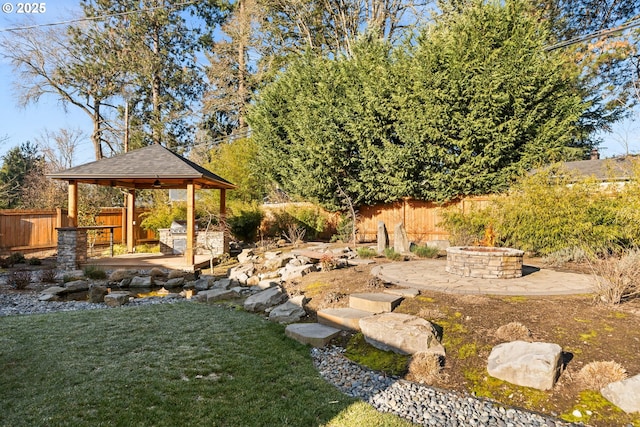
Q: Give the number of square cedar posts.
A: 4